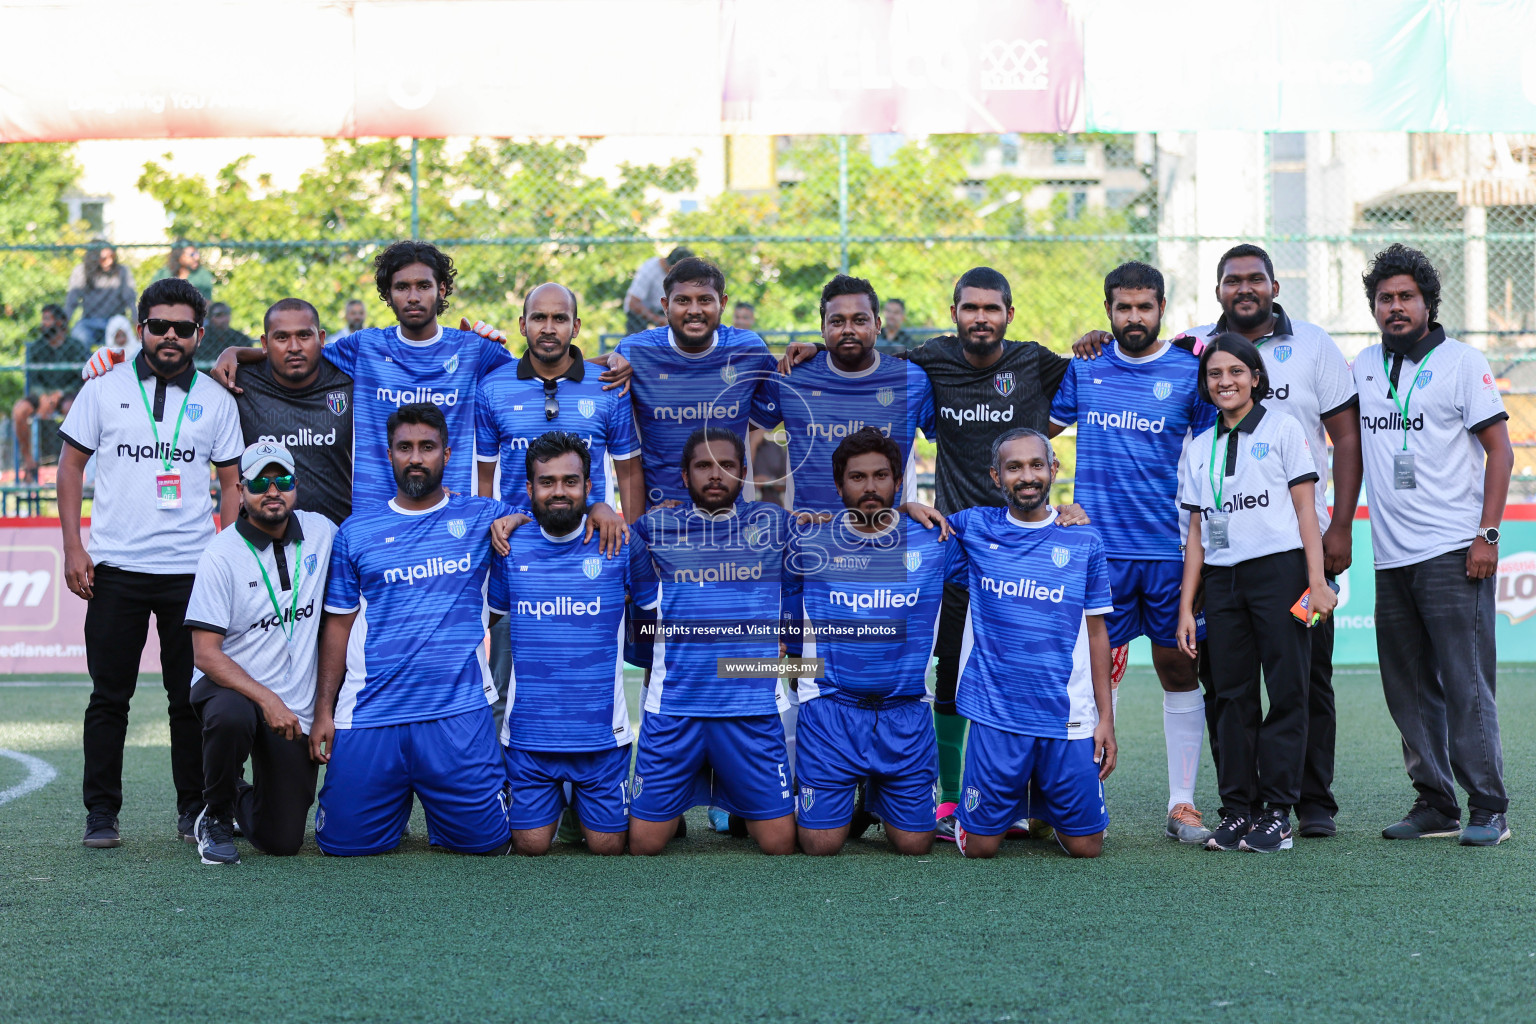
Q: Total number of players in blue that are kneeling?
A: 5